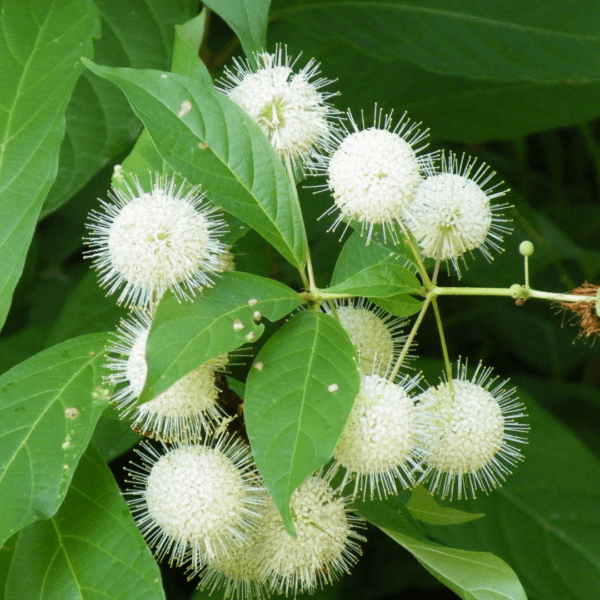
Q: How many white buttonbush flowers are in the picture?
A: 11